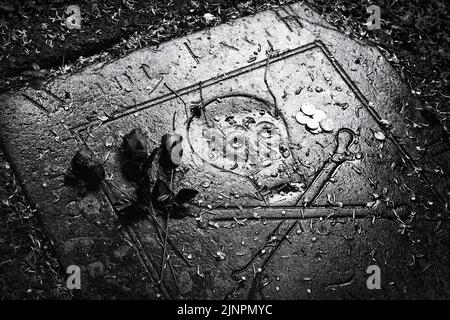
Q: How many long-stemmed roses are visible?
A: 3